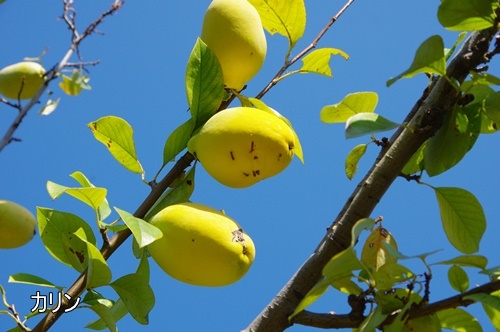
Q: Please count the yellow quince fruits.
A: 5